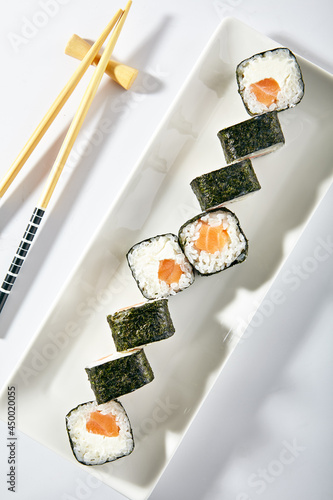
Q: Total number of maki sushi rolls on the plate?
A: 8